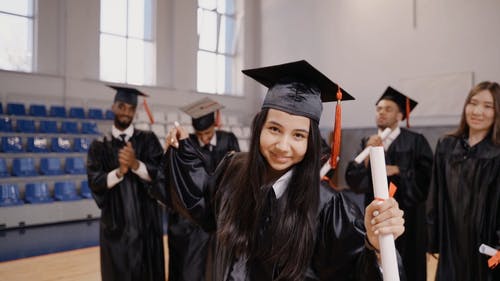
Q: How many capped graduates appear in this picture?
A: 4